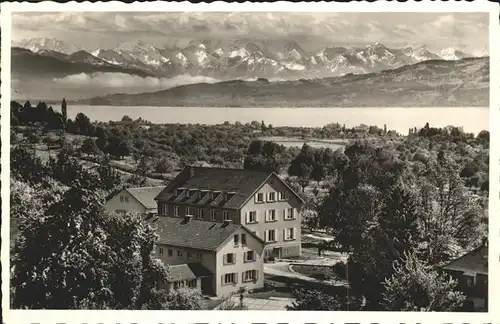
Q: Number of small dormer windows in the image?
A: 5